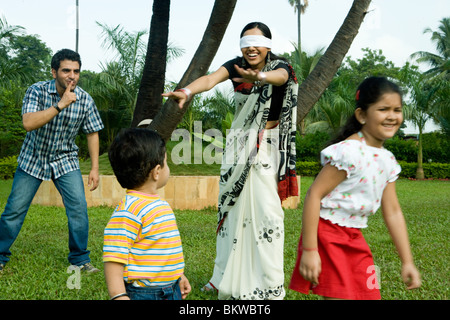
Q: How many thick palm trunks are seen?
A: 3